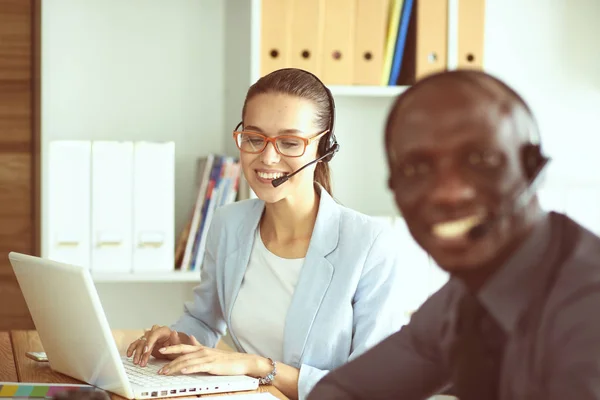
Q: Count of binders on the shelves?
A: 9